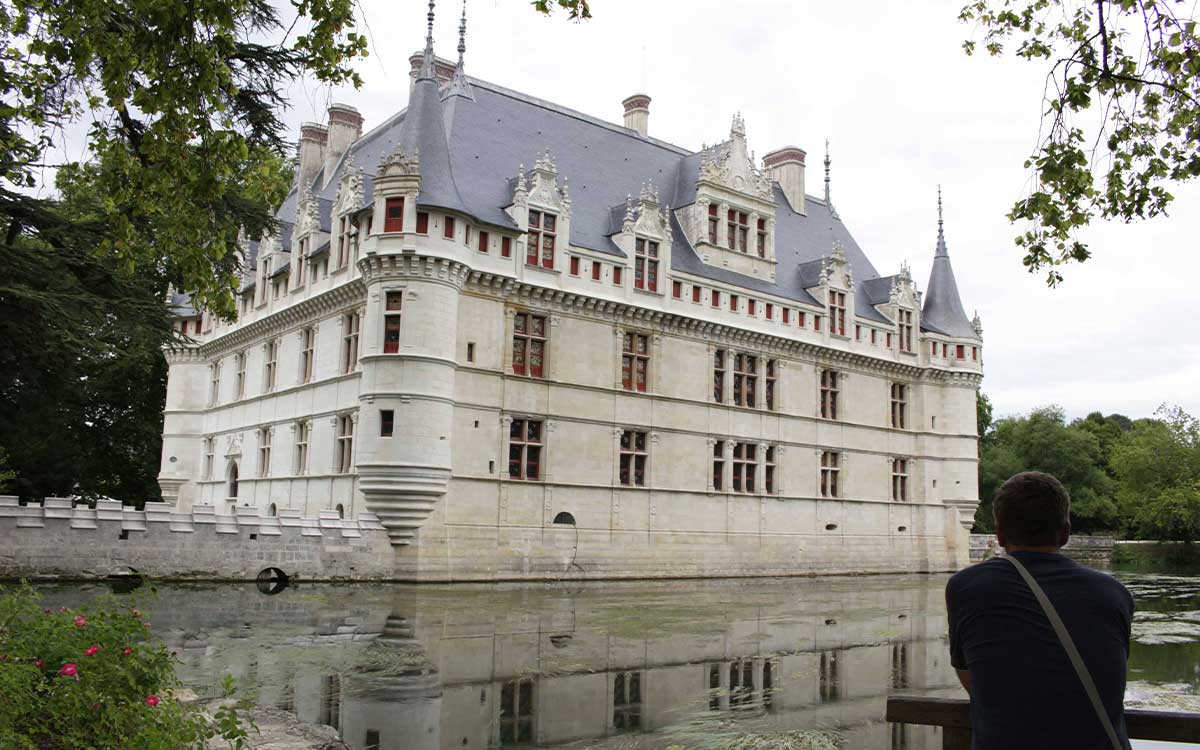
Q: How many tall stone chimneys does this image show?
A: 5